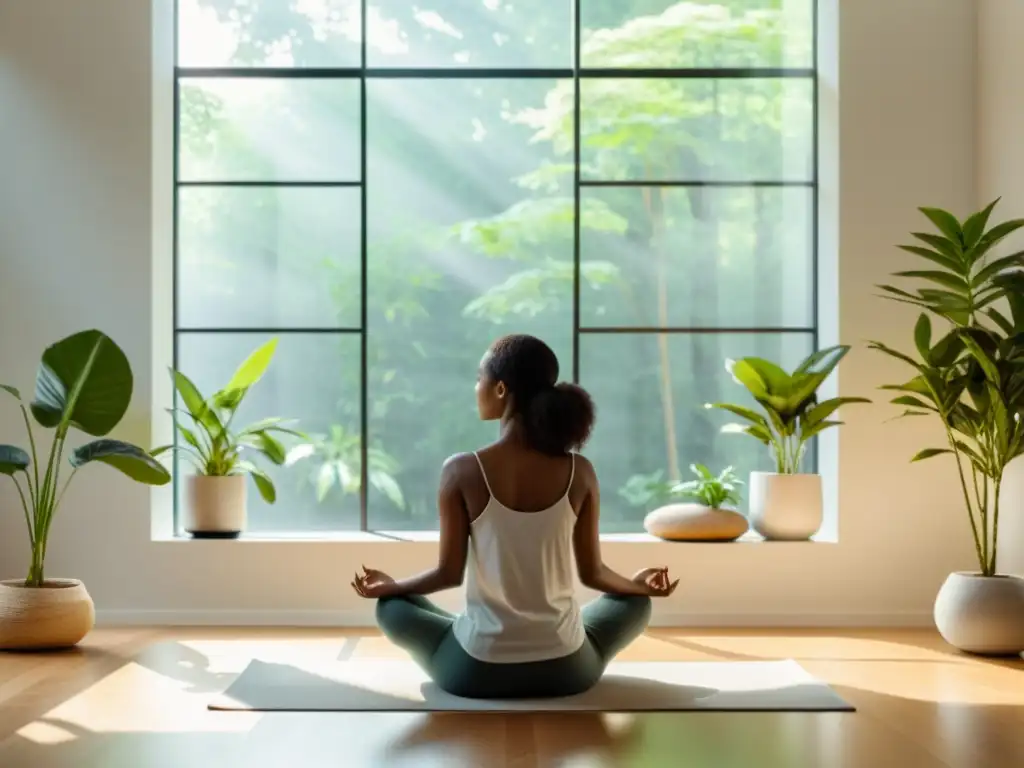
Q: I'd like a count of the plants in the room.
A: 5